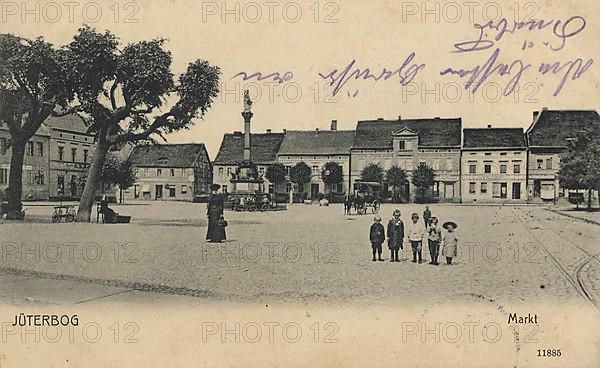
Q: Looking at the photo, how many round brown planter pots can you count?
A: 0